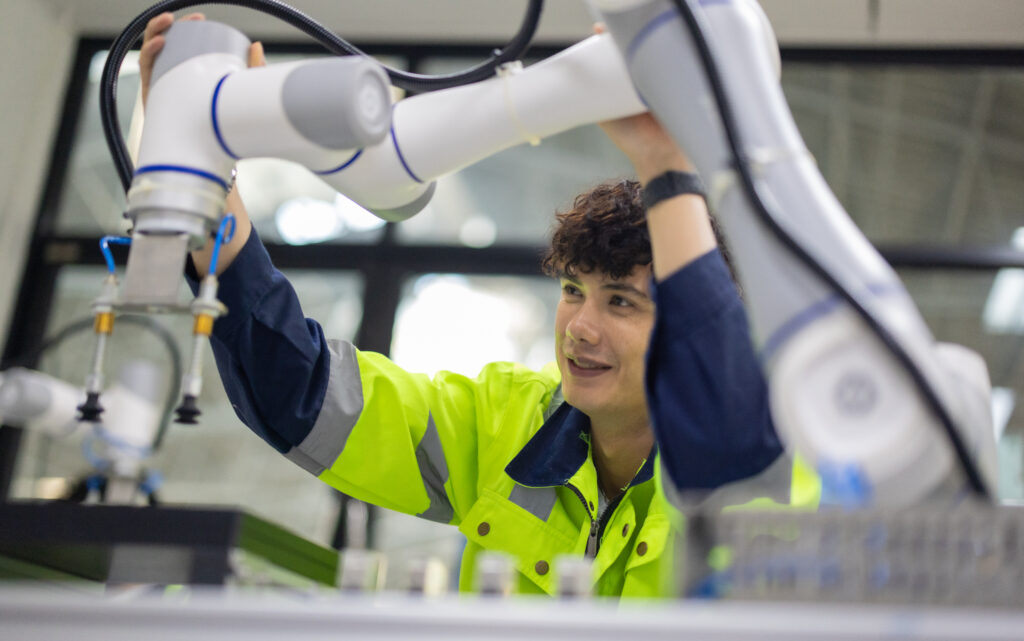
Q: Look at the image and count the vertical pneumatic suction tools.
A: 2